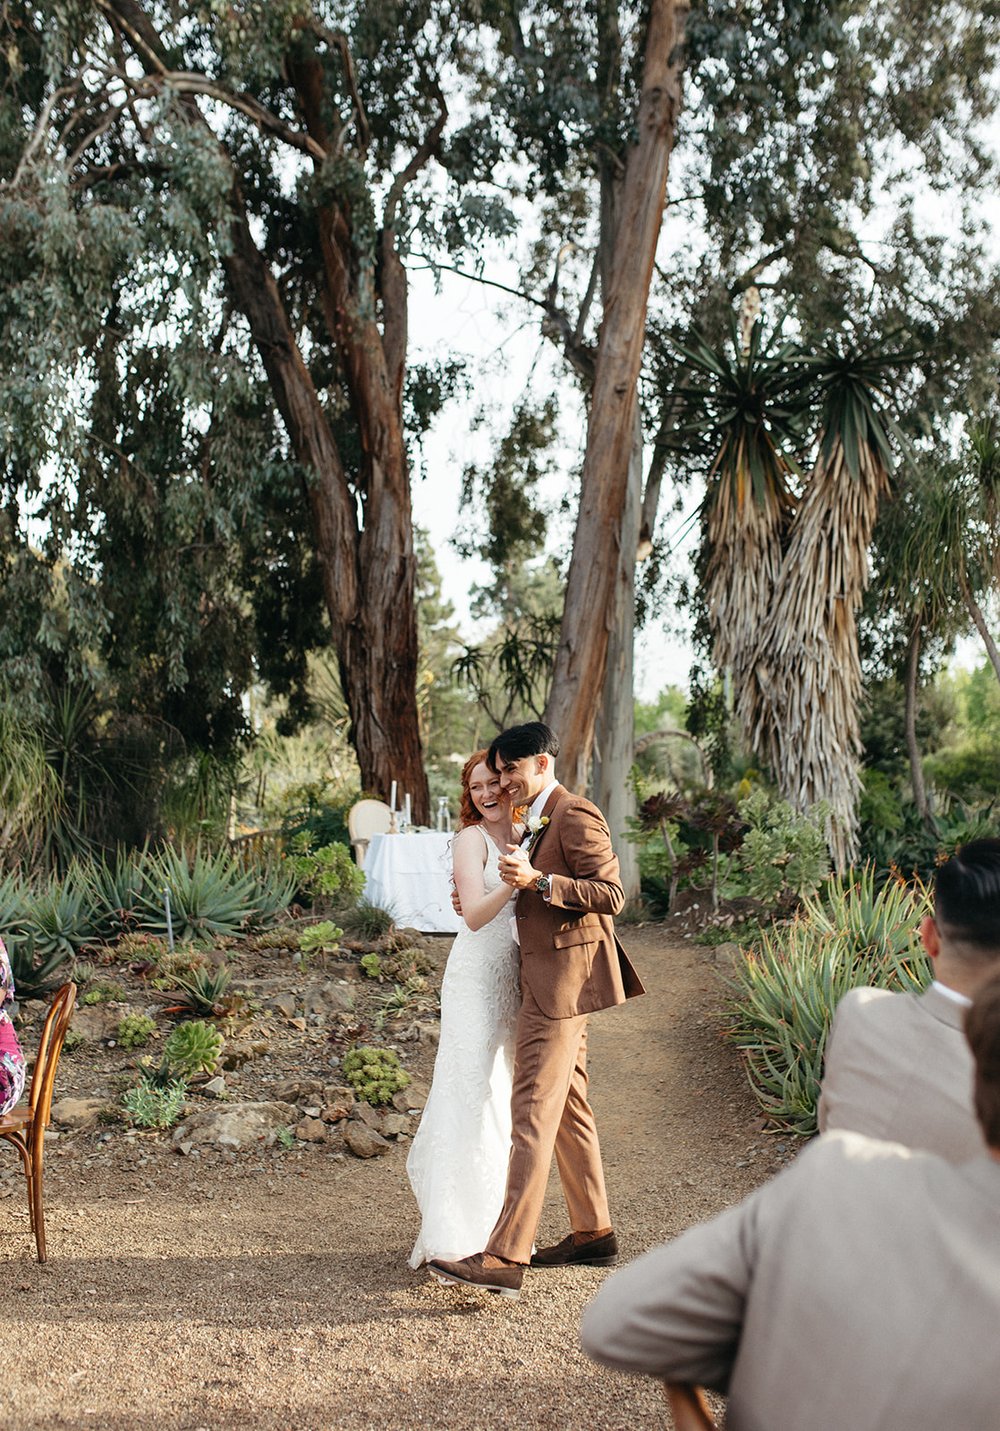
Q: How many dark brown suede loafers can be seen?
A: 2